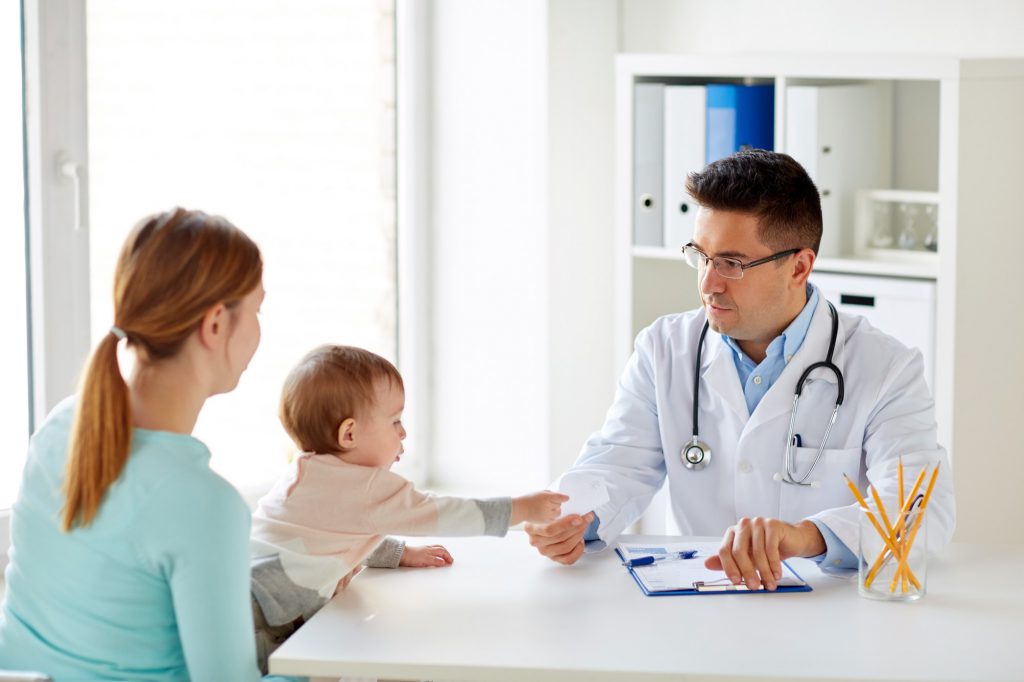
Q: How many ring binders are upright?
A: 4